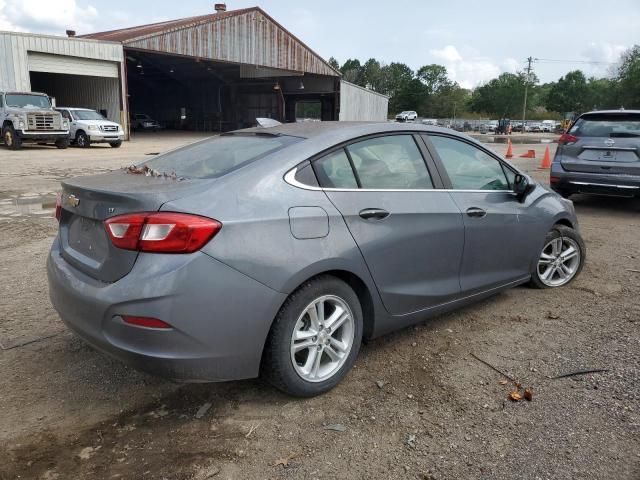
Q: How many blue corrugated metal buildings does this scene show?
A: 0